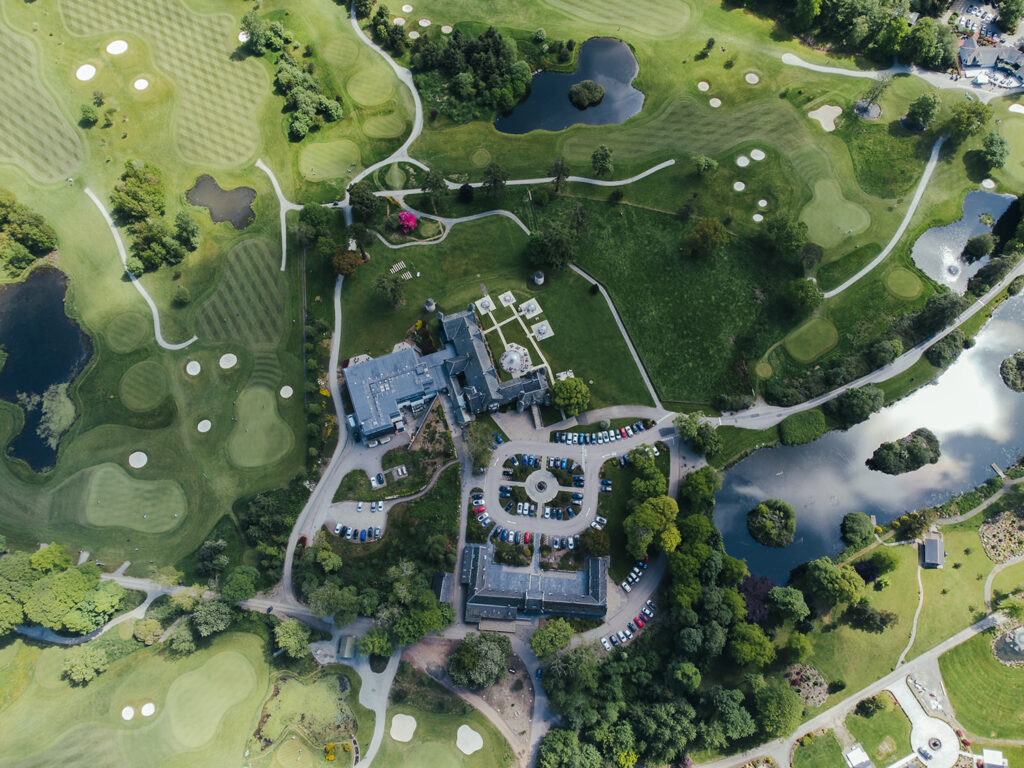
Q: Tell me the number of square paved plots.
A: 4